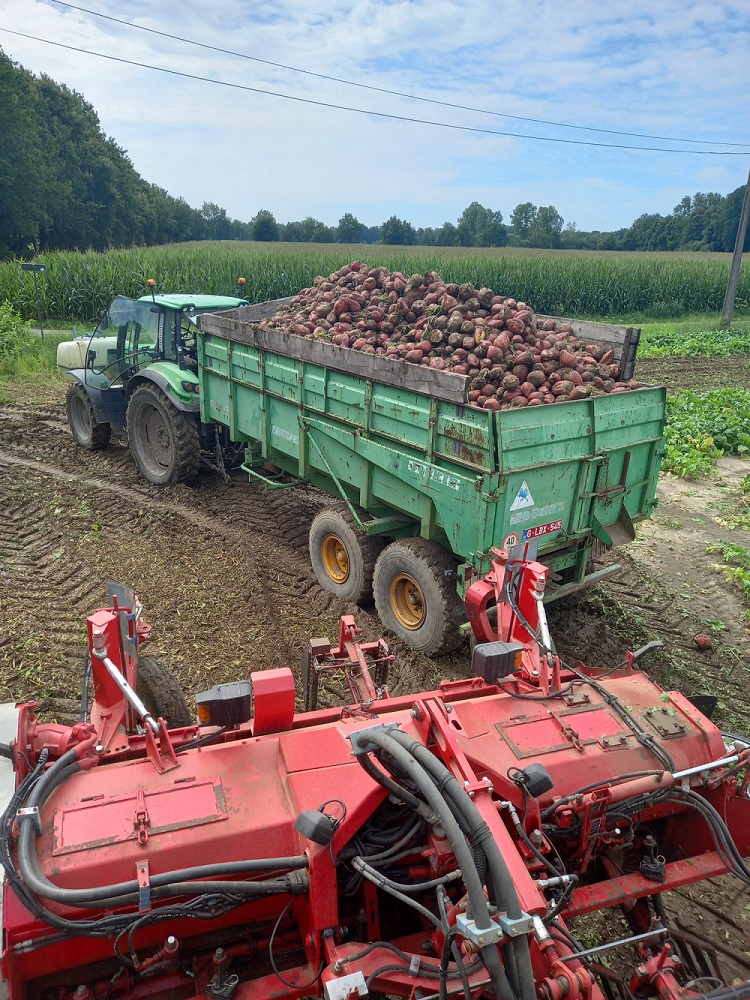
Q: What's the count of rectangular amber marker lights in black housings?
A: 2